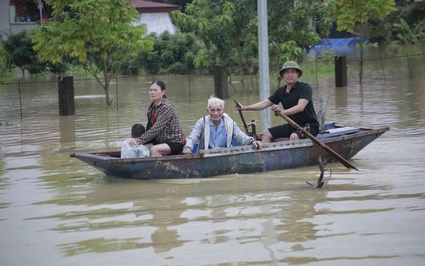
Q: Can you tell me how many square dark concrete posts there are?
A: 3